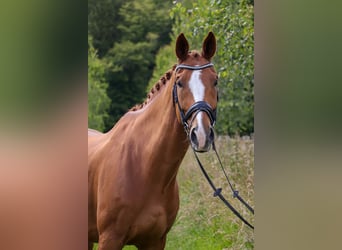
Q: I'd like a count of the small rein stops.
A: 2